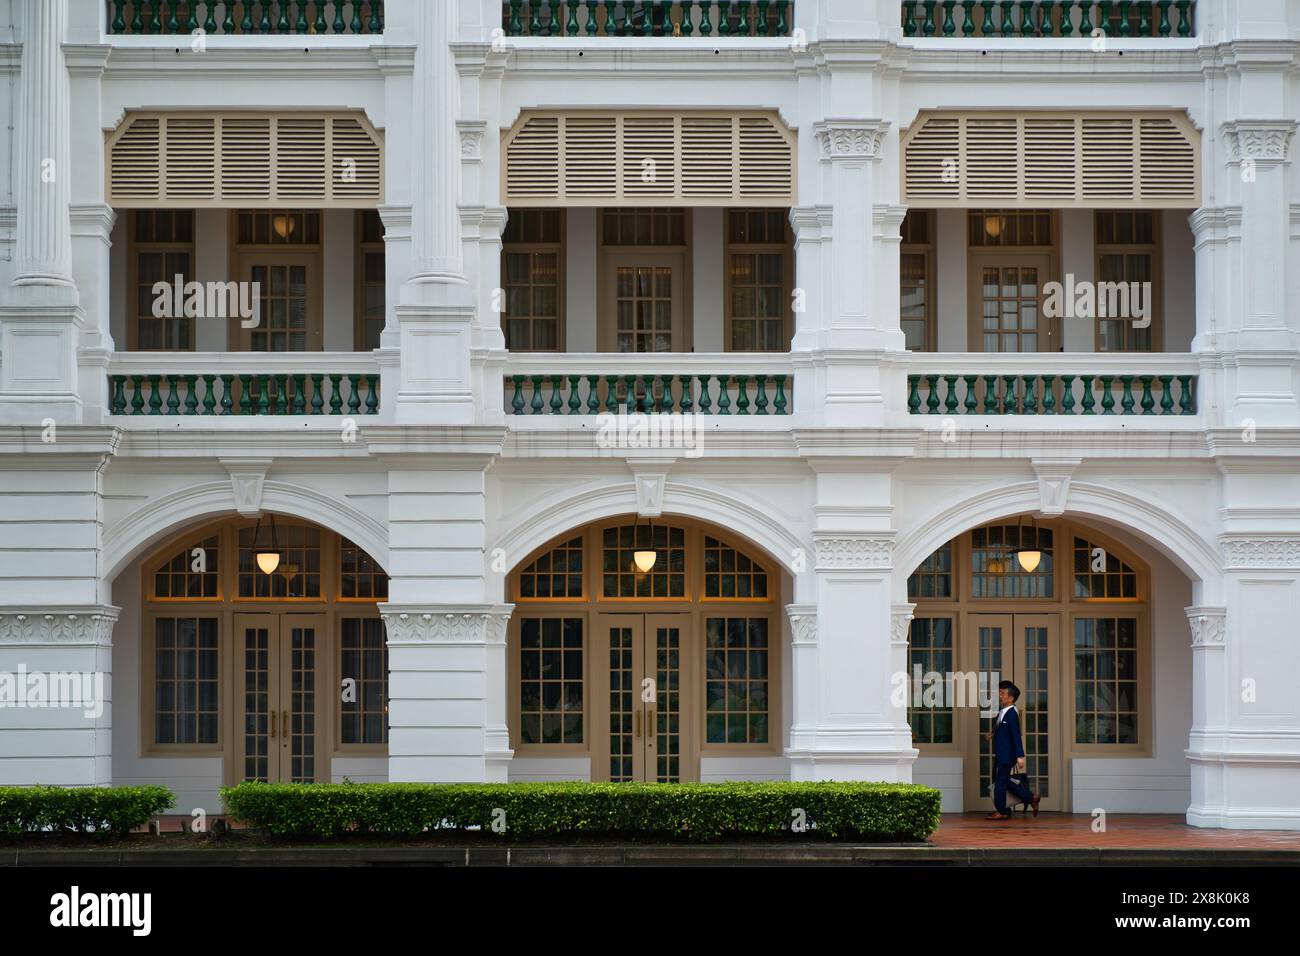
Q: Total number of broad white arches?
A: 3